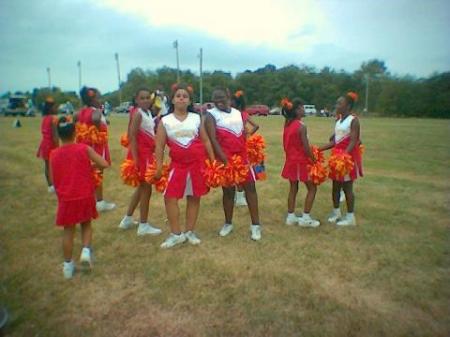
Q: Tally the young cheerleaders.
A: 9